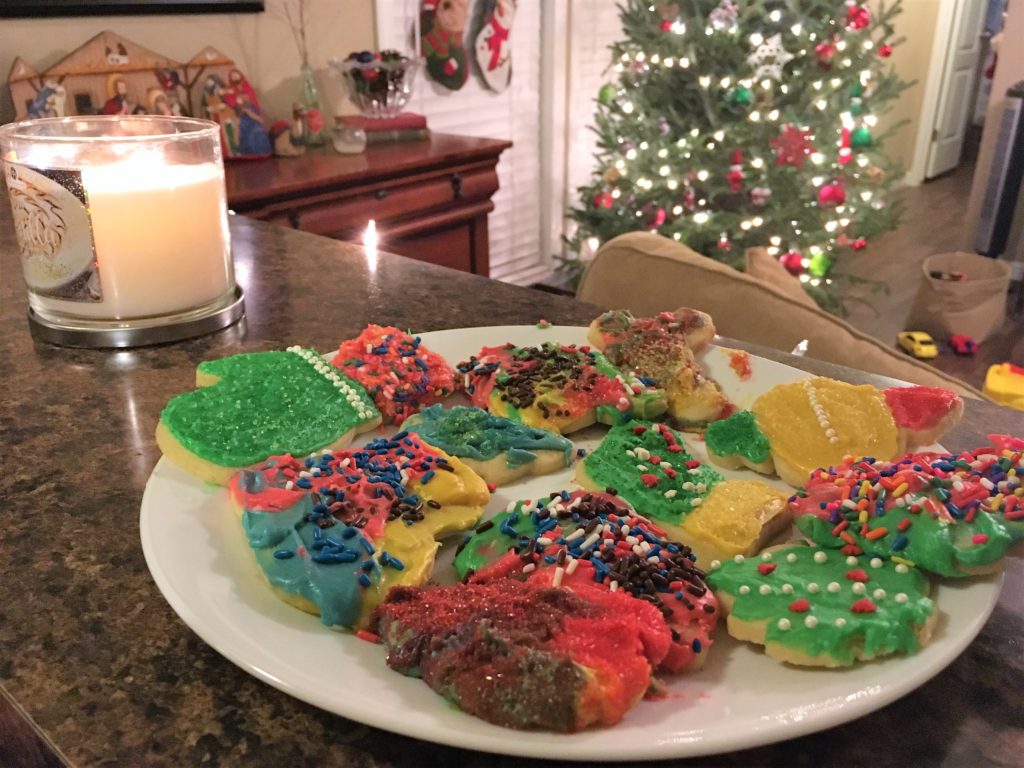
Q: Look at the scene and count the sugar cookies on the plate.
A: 12